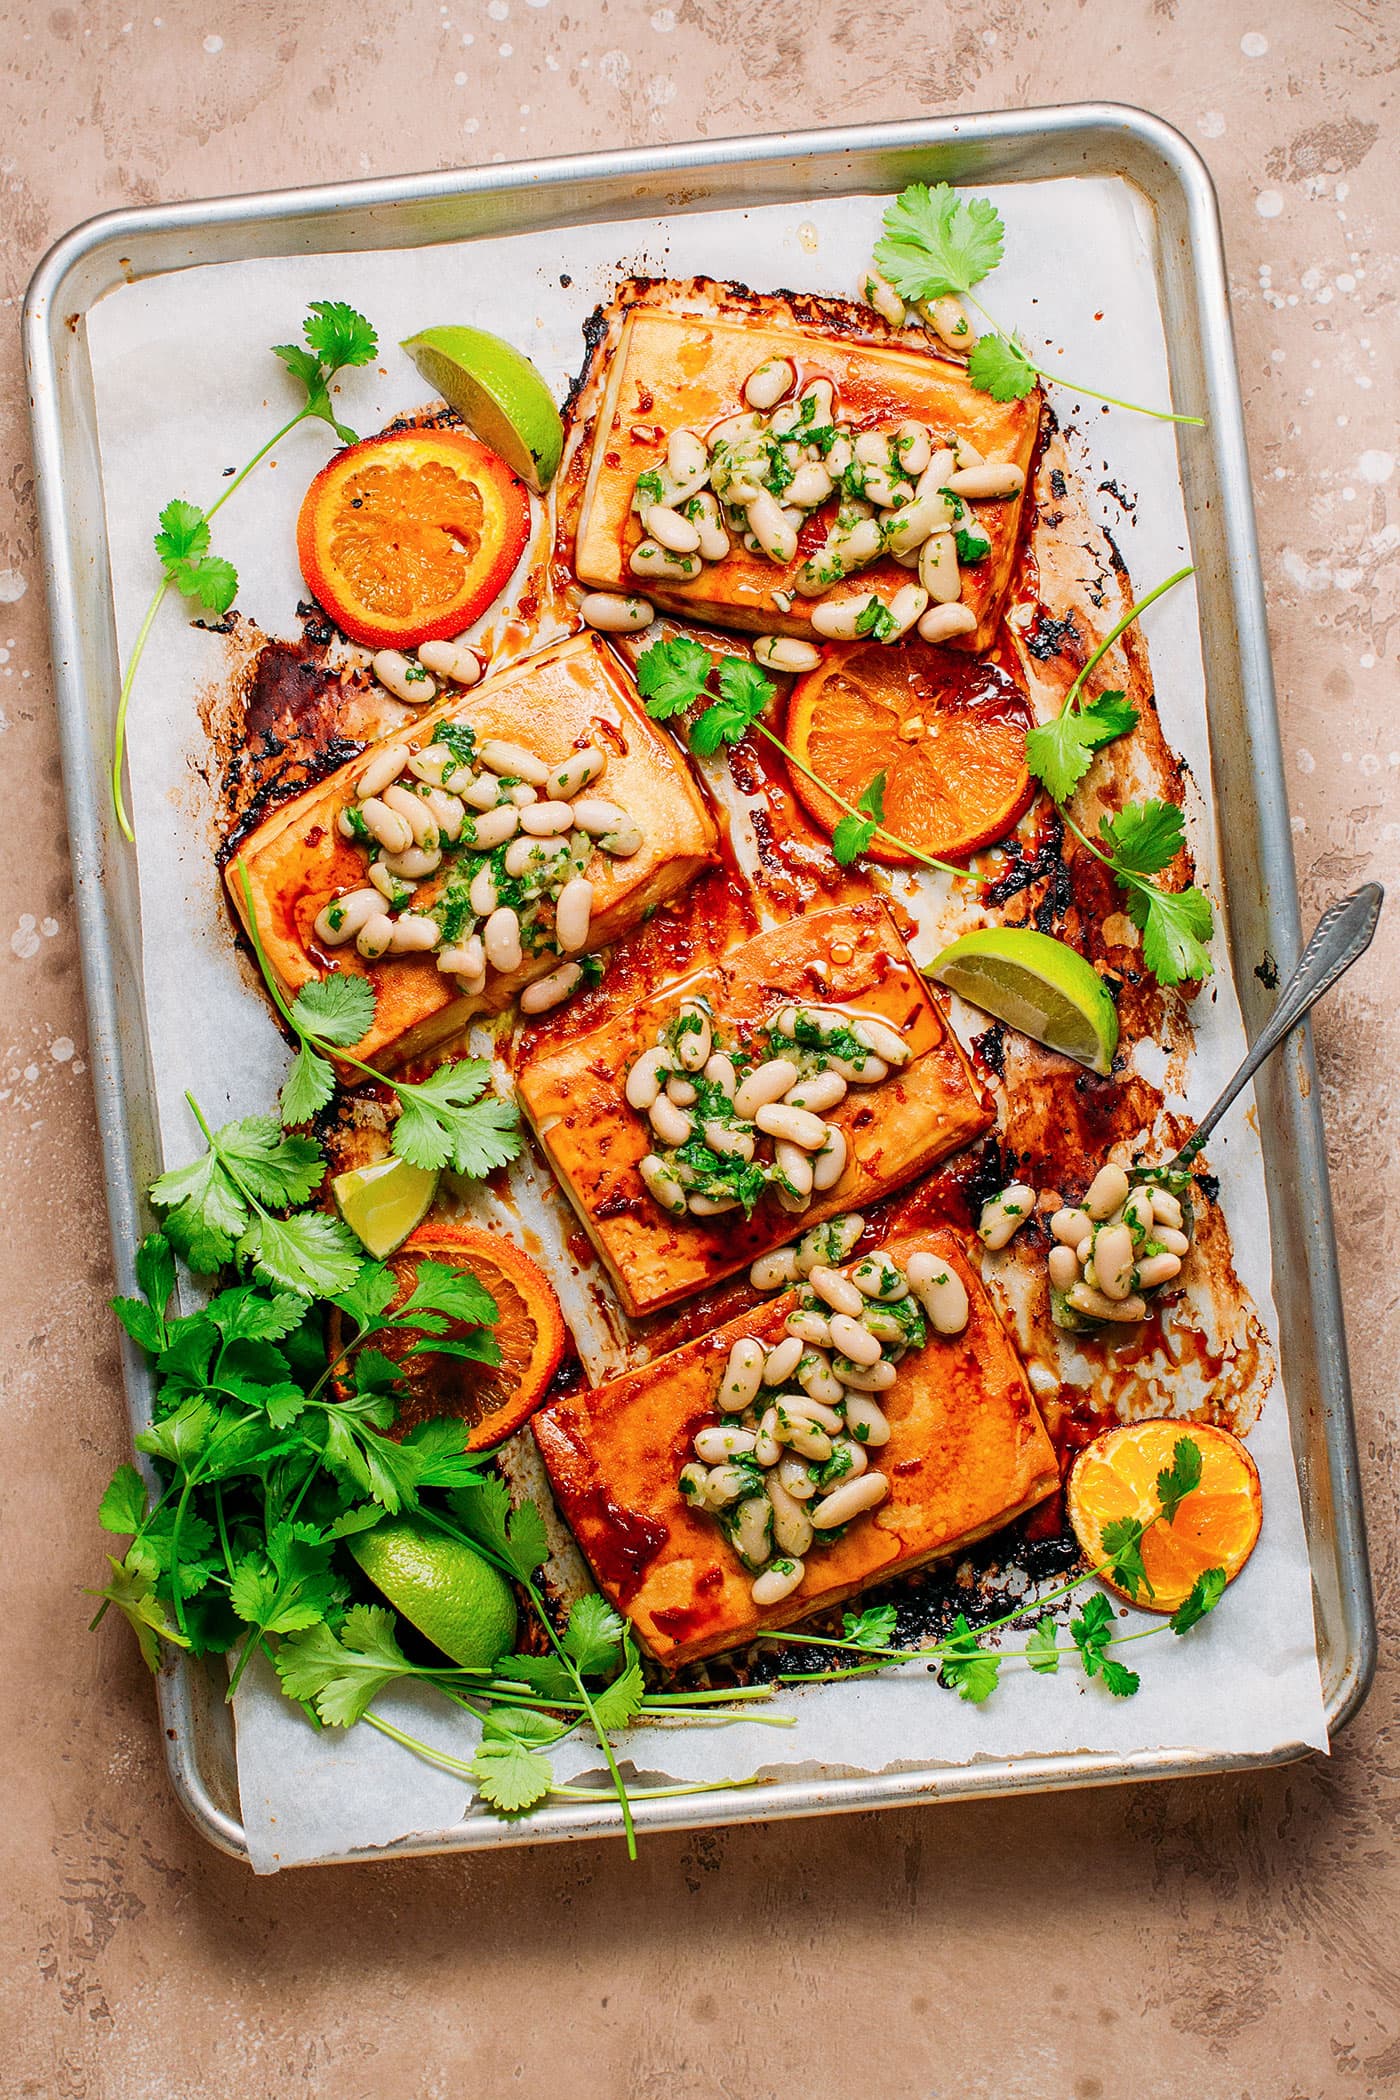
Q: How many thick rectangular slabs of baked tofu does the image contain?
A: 4